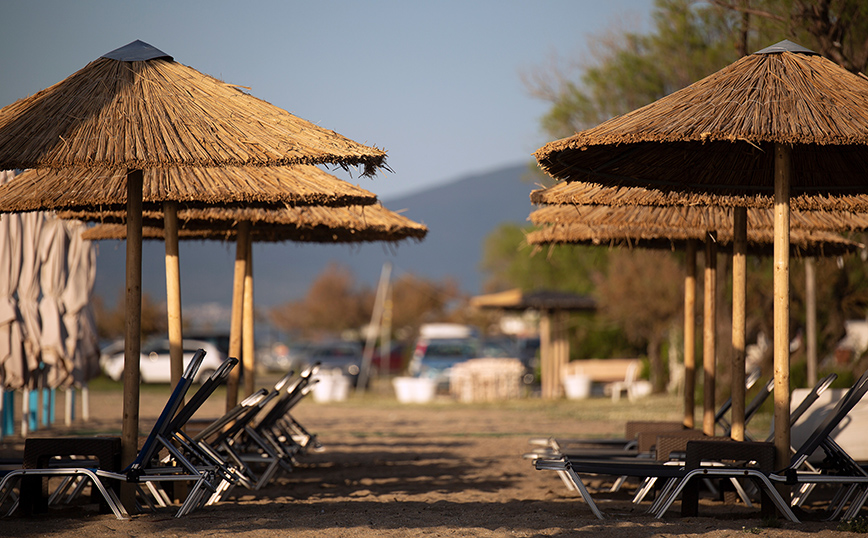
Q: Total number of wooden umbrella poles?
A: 8